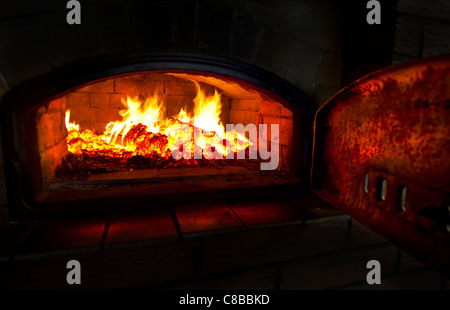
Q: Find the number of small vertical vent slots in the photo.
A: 3